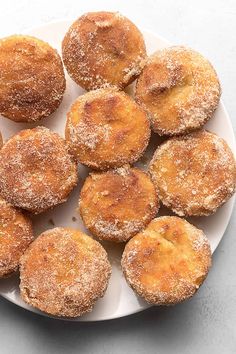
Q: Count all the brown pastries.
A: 10